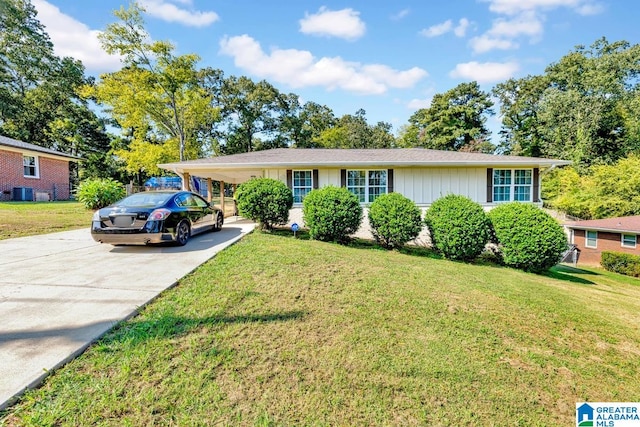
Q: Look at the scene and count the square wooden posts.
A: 4